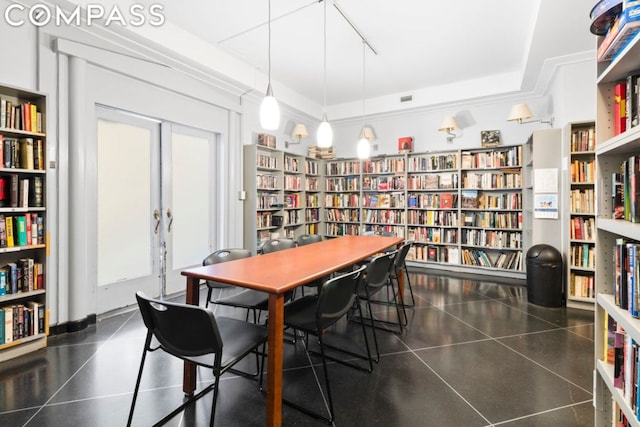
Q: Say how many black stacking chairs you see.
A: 8